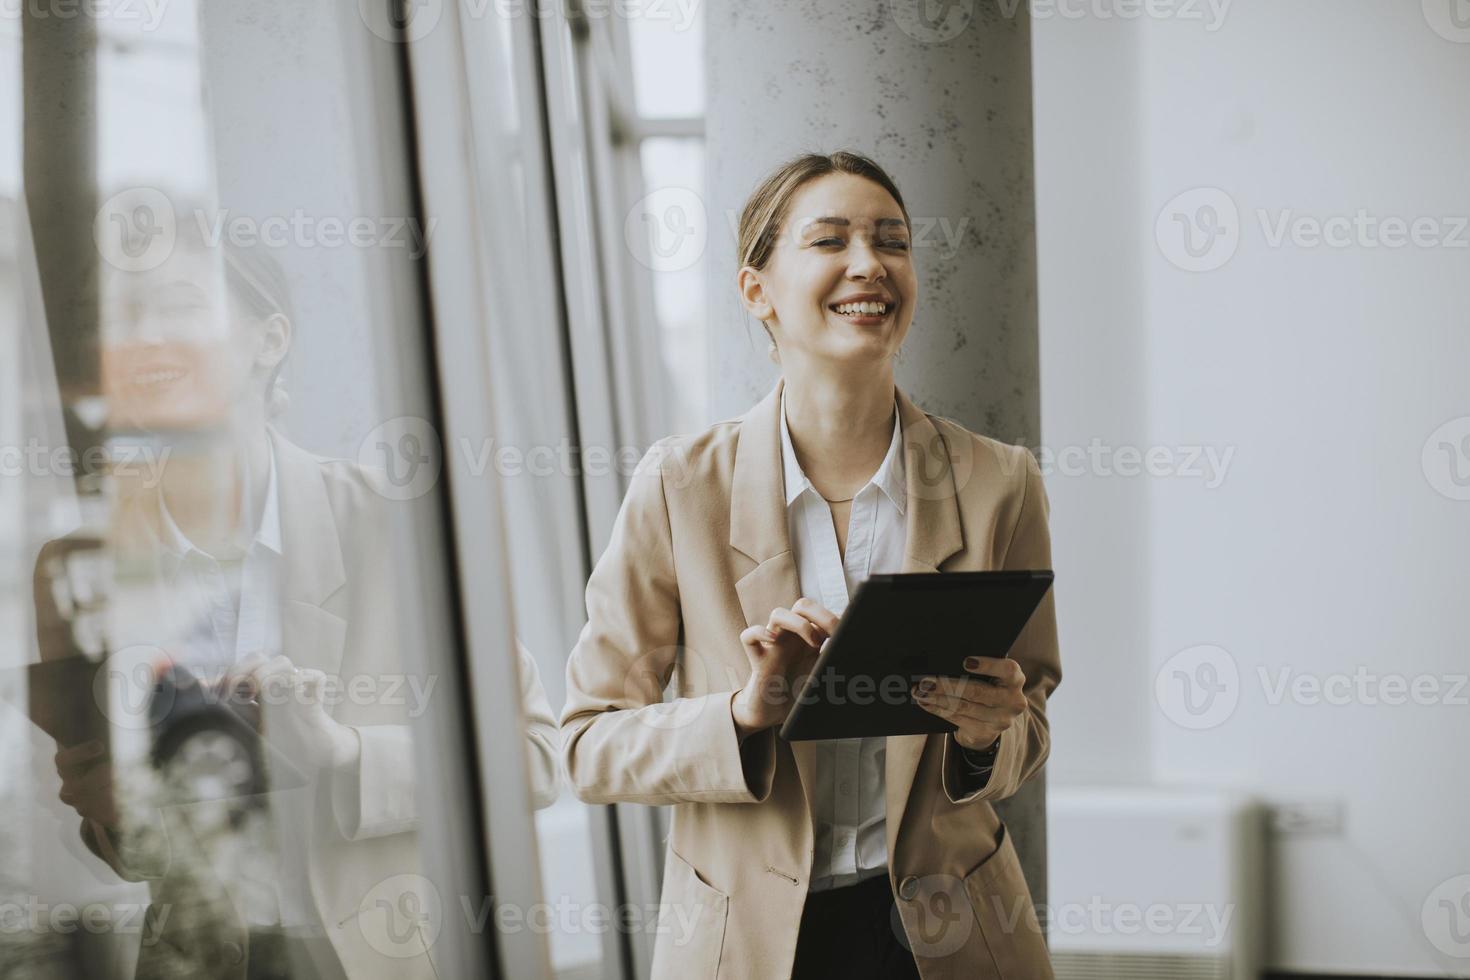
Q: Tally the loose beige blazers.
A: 1